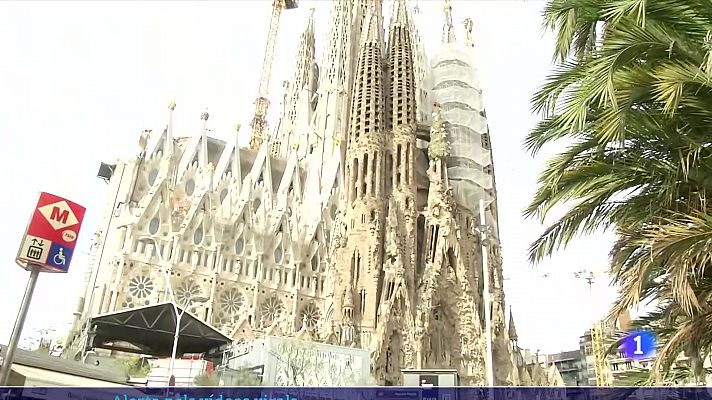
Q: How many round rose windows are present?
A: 5